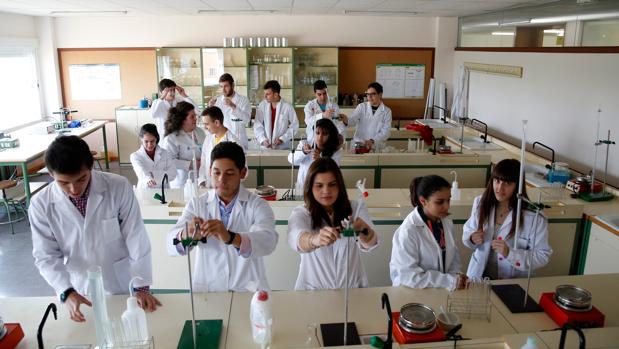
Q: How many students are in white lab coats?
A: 14